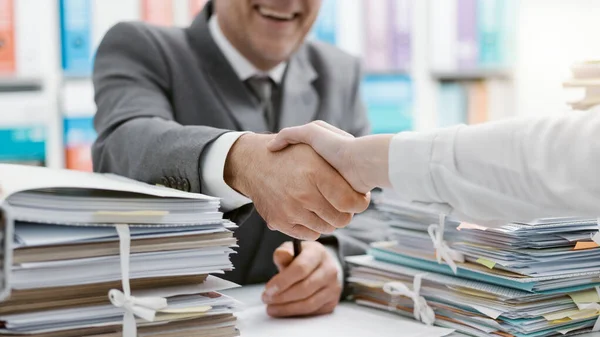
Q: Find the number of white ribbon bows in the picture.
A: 3